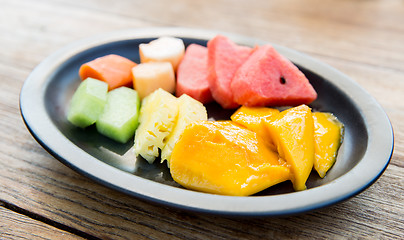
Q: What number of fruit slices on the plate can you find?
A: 14